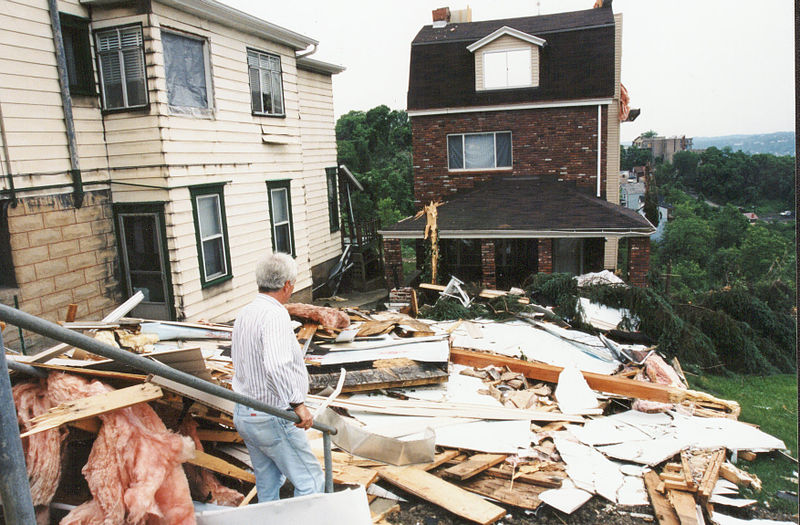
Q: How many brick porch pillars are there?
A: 4